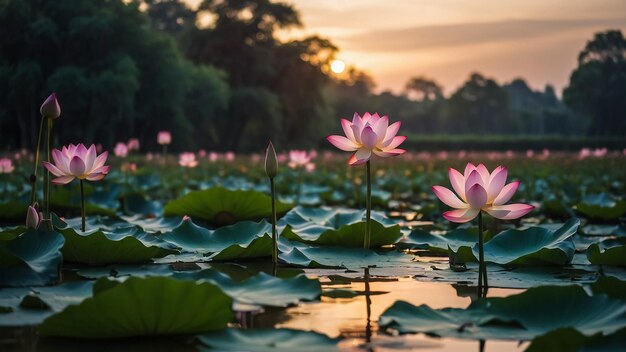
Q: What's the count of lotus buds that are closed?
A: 3